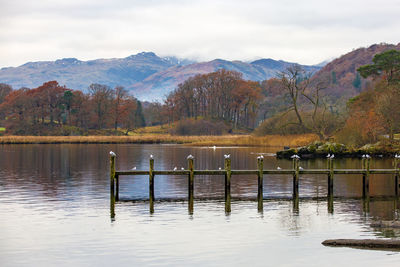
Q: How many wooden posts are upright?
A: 9